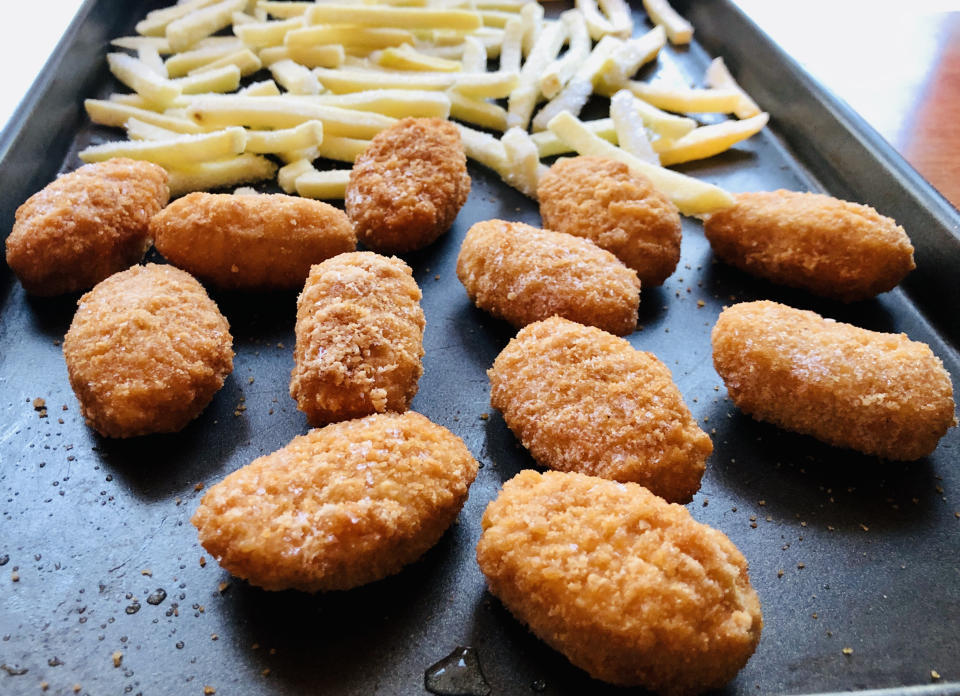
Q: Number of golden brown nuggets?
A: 12